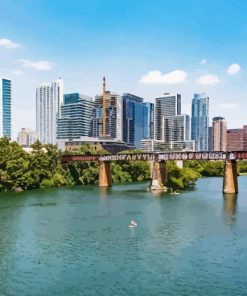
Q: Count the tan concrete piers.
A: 3